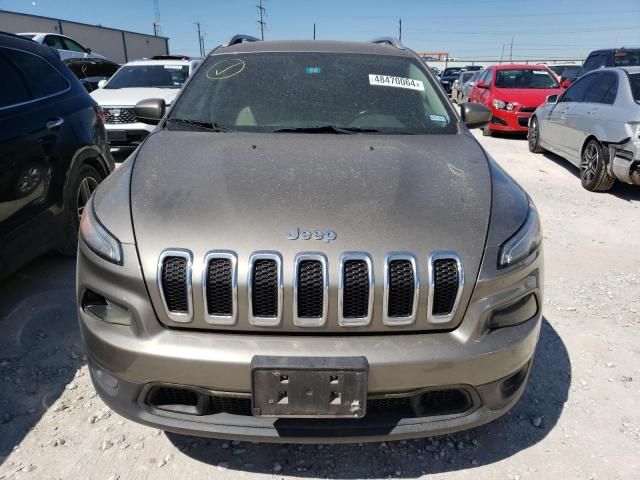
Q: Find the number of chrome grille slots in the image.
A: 7